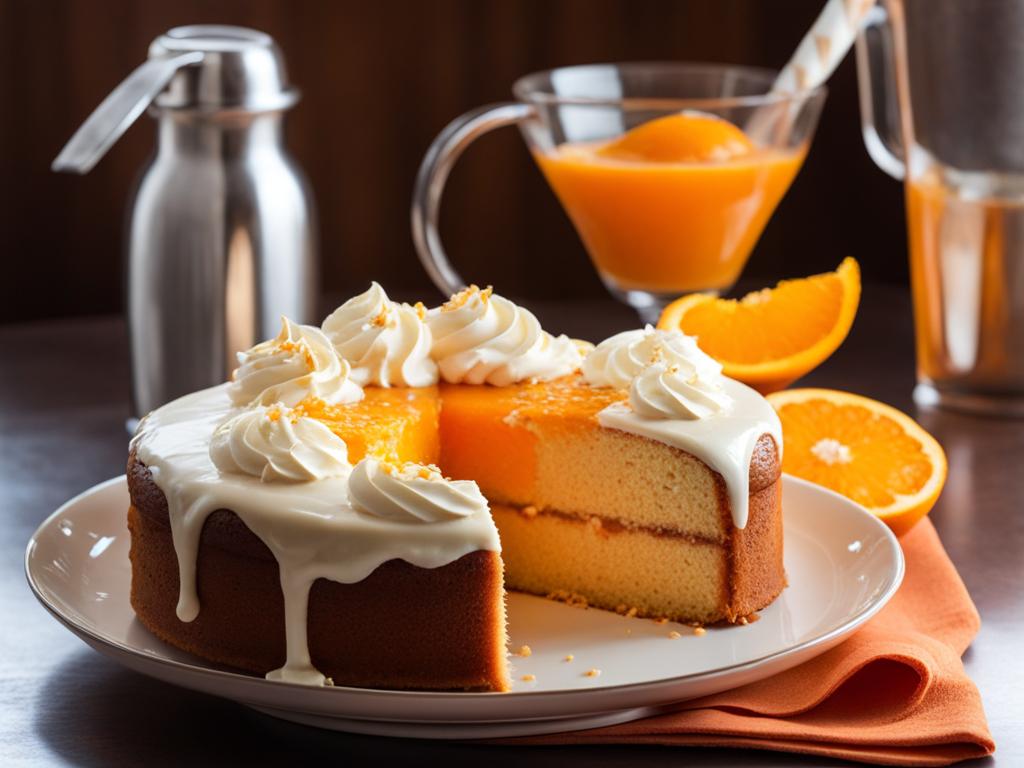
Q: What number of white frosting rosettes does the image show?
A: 7